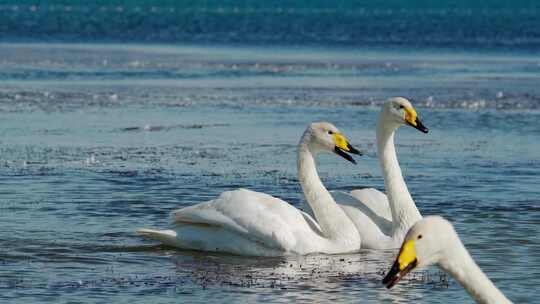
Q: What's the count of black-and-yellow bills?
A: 3